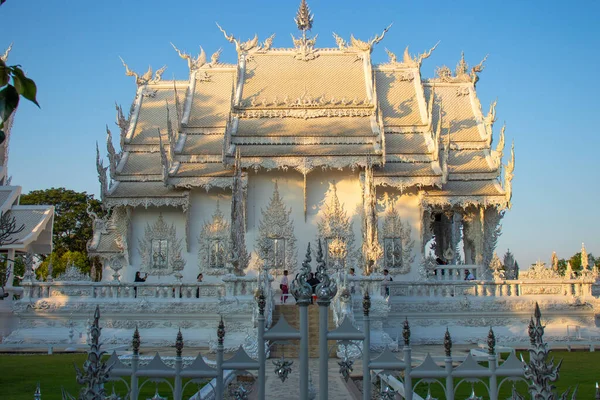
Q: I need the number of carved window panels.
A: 5